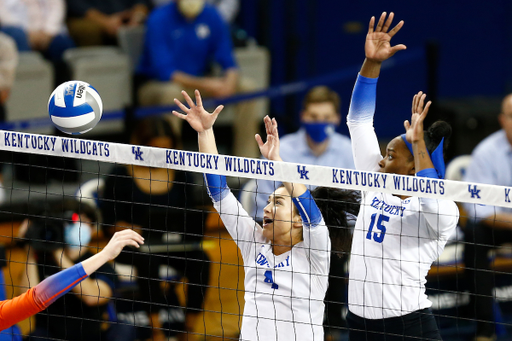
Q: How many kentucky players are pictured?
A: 2